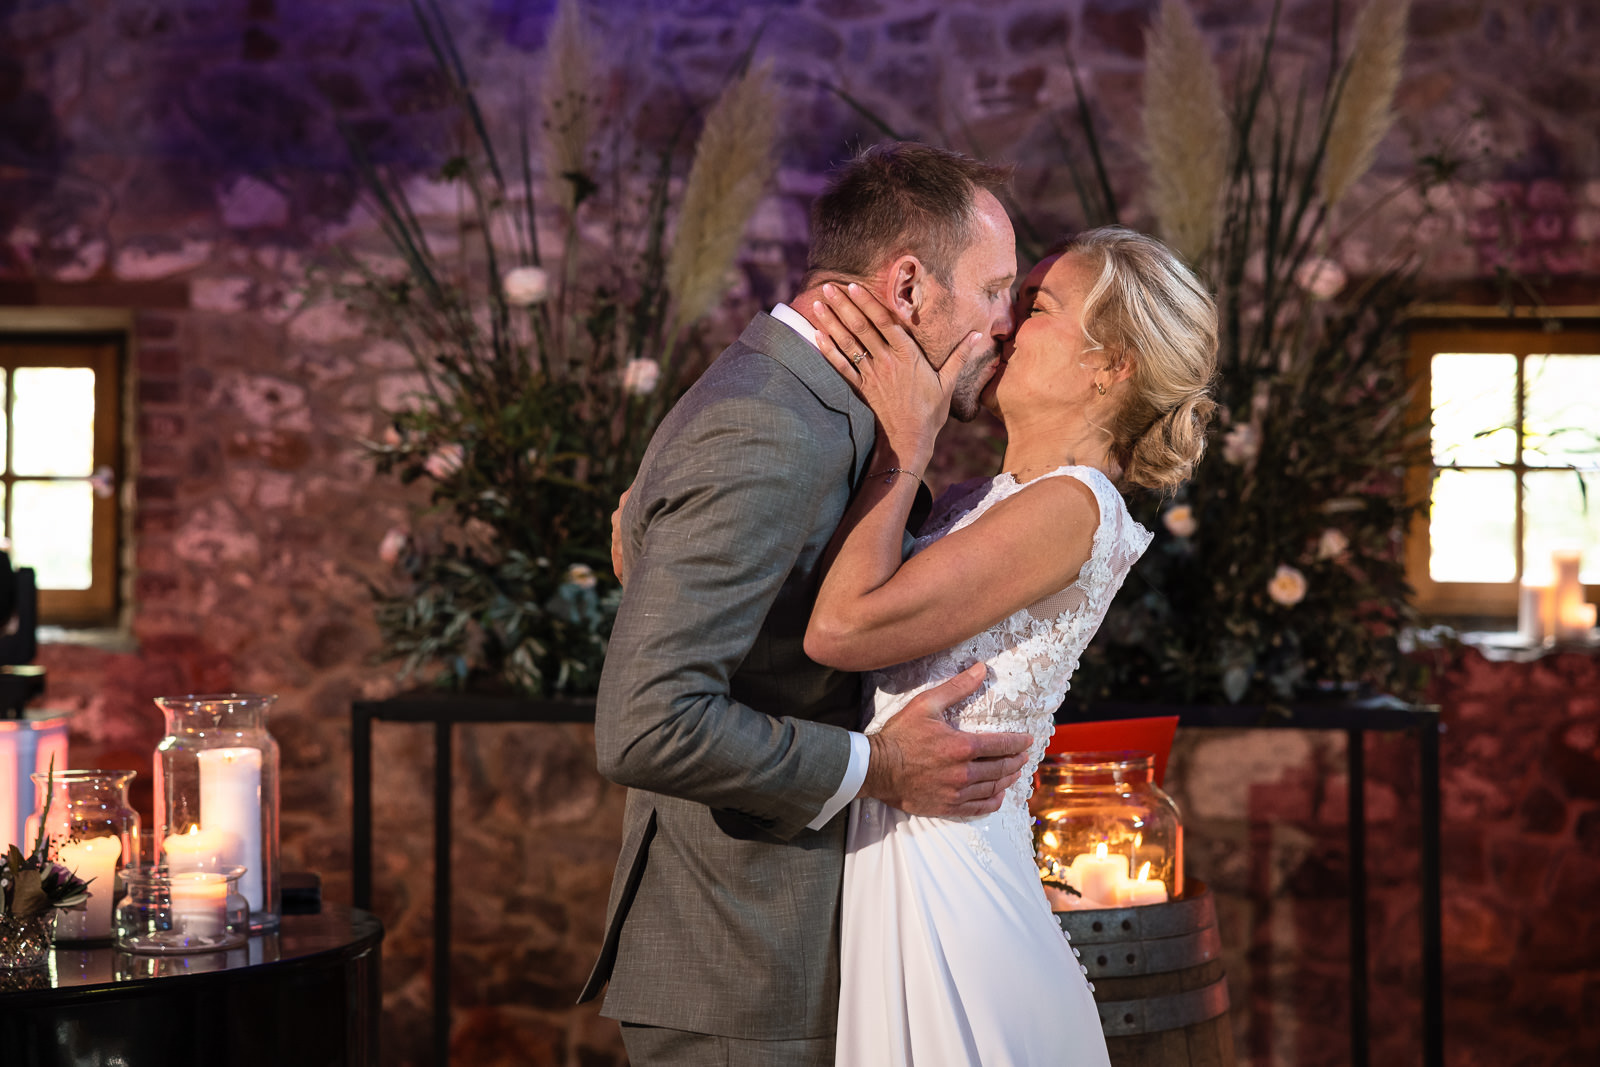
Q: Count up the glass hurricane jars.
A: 4